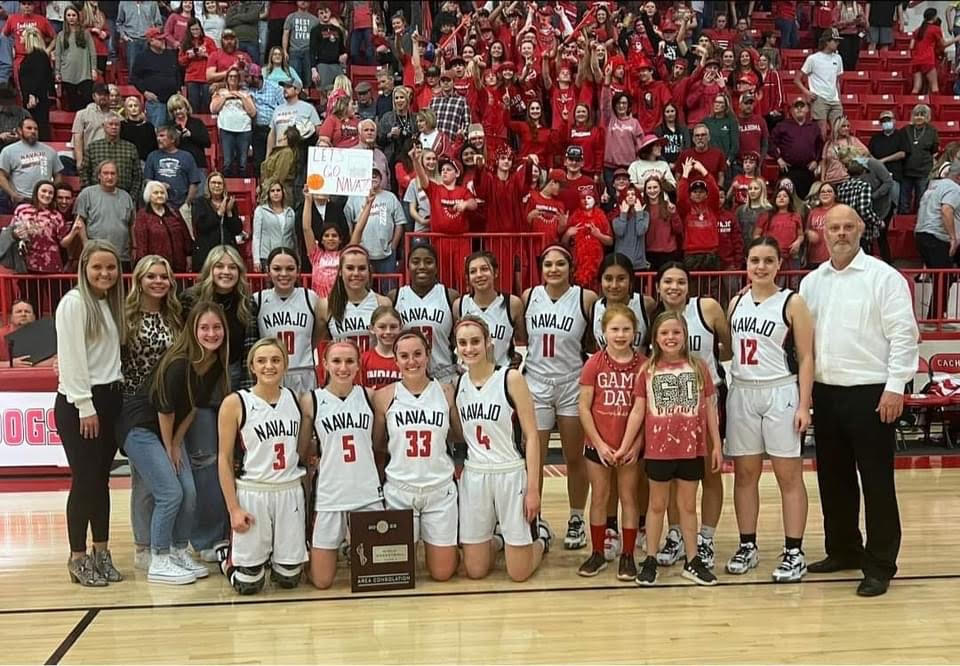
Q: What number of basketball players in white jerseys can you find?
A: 12